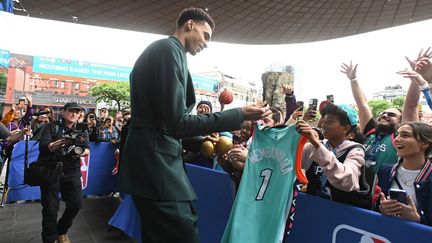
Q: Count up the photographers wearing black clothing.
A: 1